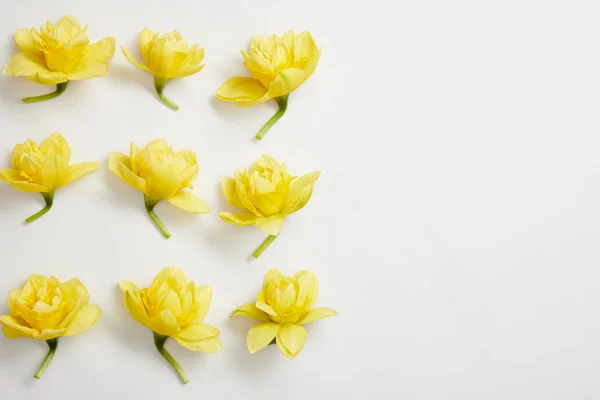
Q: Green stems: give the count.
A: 8